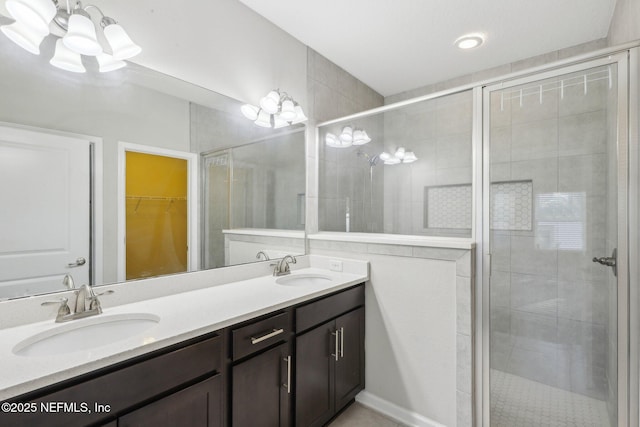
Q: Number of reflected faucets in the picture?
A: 2